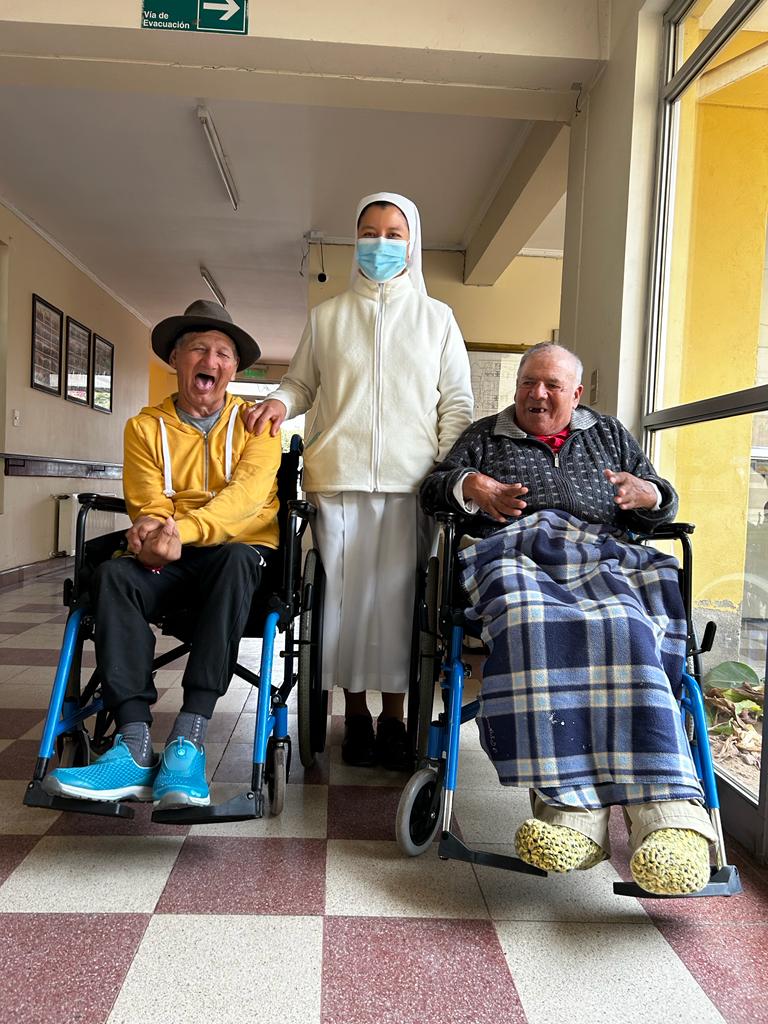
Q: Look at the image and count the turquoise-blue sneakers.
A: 2